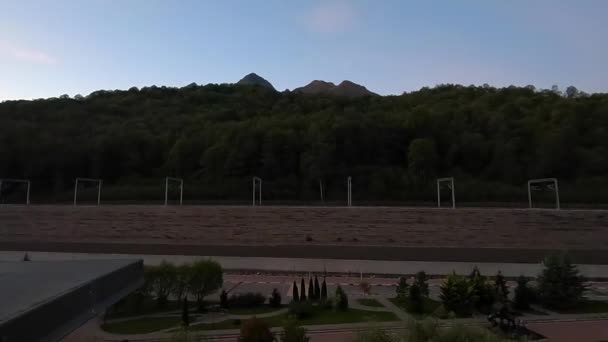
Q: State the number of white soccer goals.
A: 7